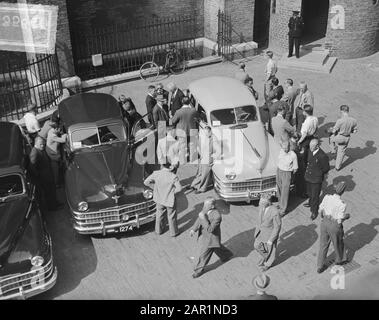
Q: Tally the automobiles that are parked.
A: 3